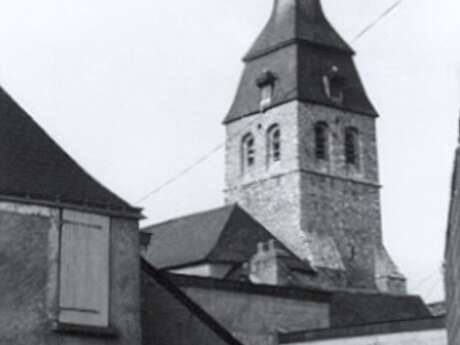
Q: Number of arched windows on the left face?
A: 2